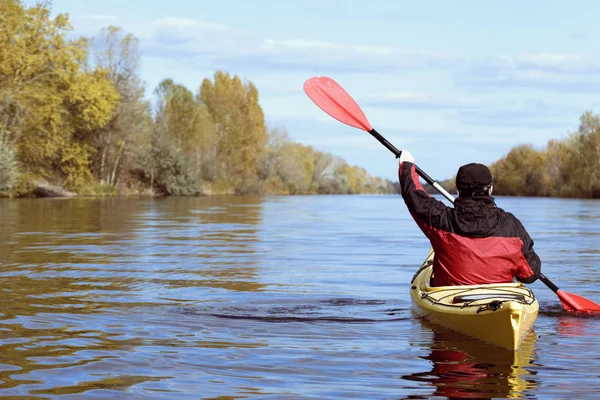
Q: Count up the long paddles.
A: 1